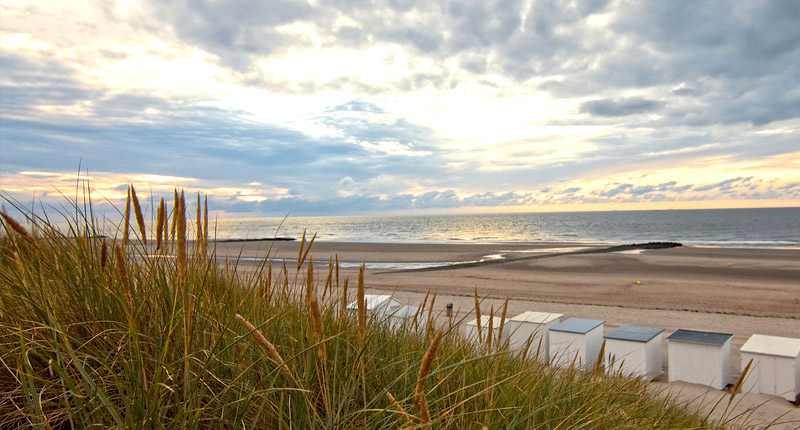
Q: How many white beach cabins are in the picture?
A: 8